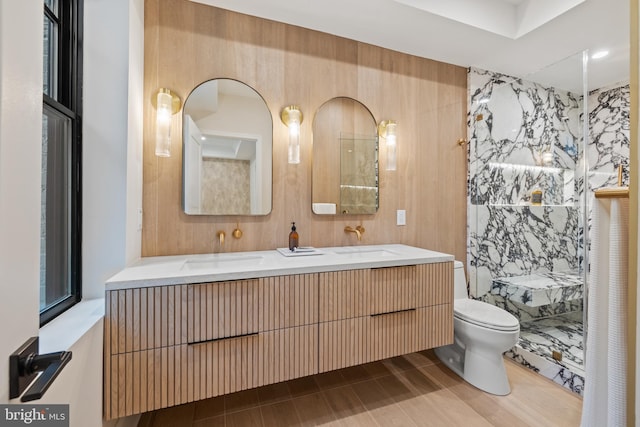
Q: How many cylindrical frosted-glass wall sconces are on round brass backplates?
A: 3